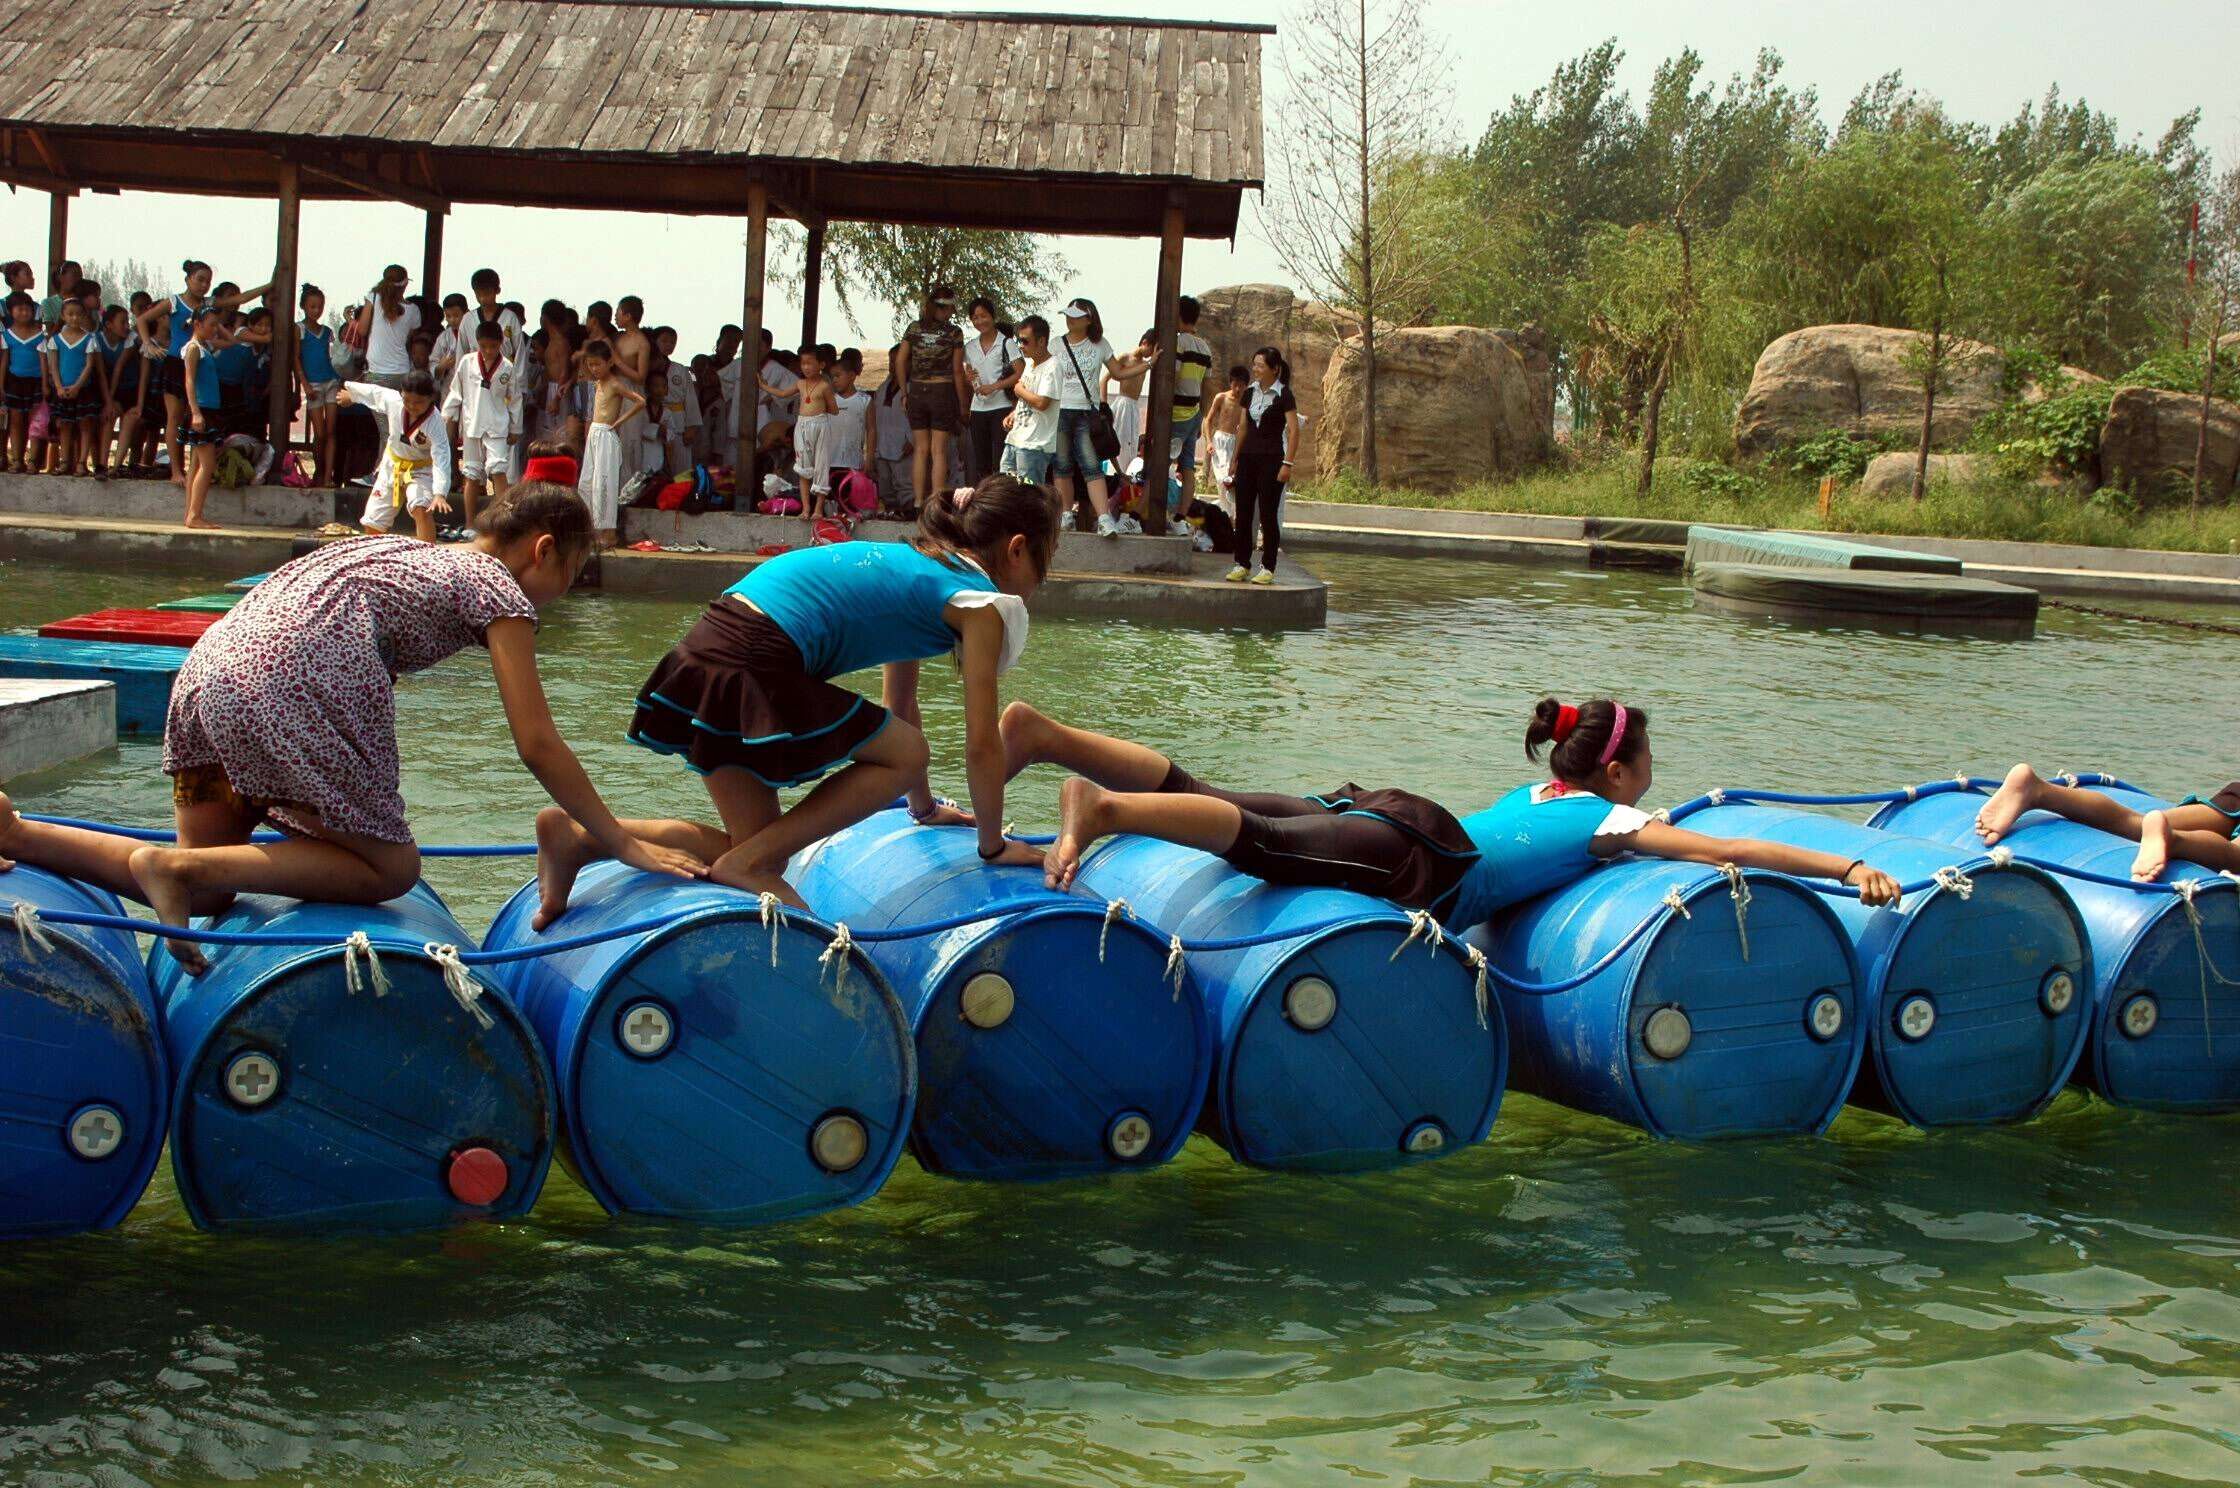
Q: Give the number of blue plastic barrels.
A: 8